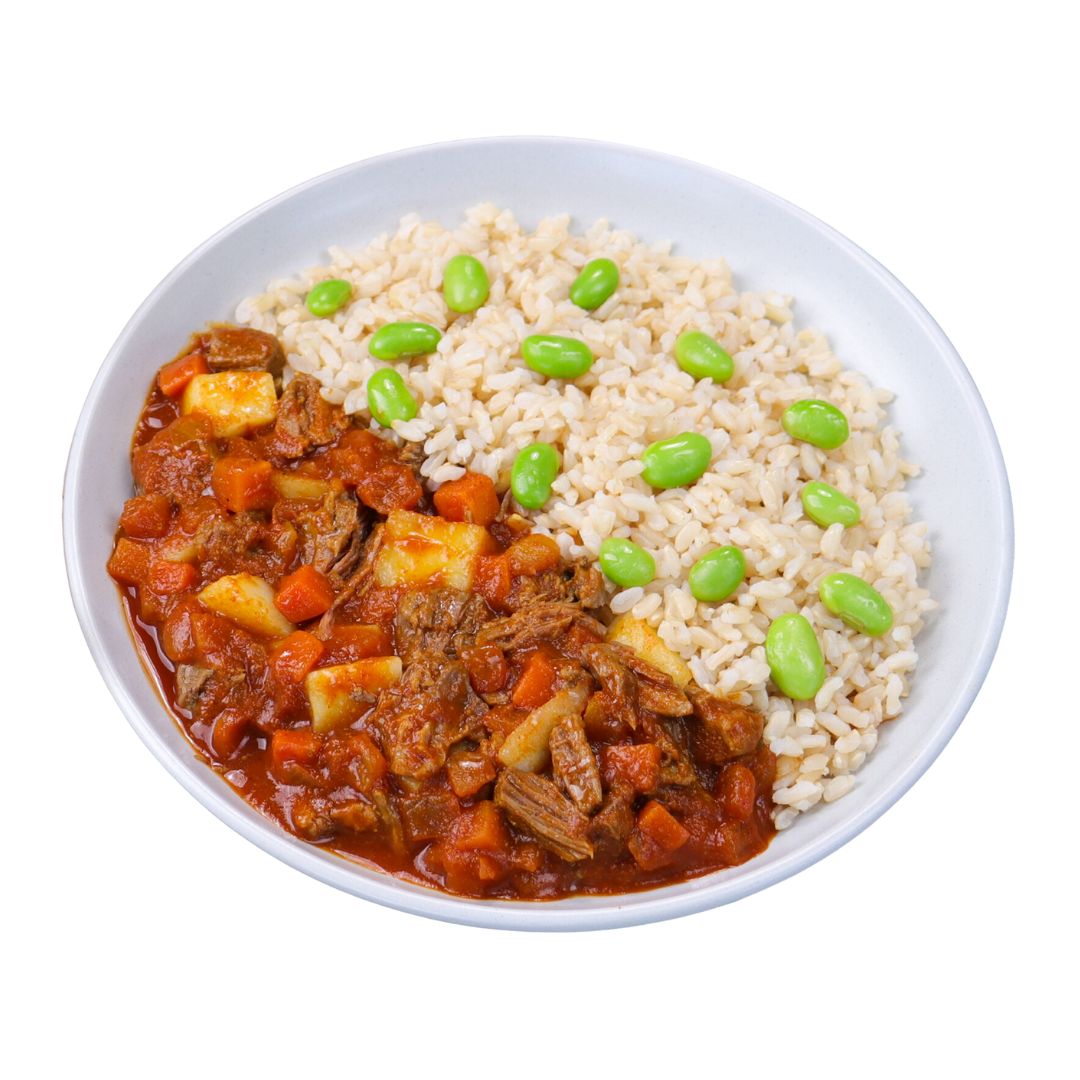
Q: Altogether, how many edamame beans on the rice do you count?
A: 15